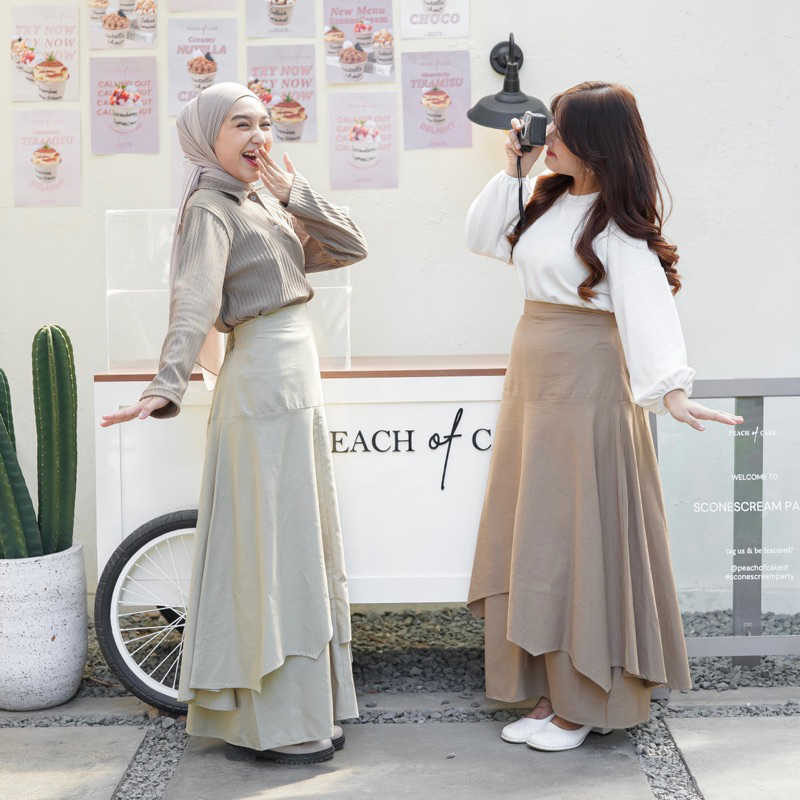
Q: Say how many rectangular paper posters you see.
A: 13